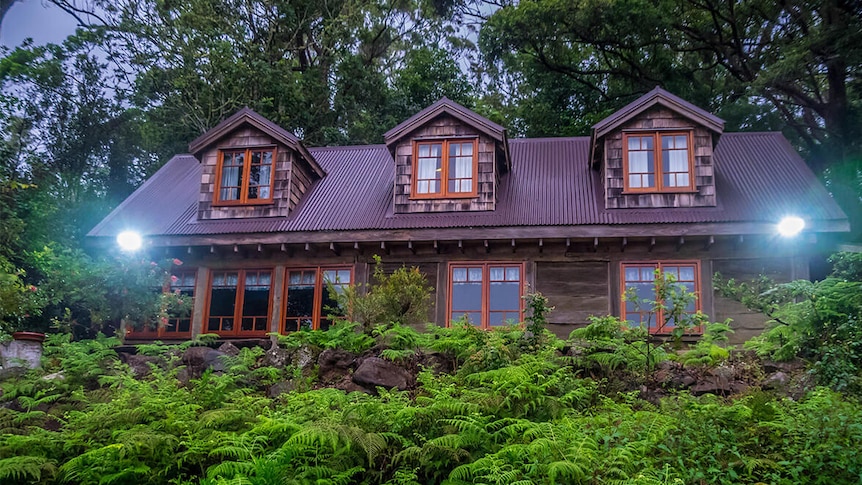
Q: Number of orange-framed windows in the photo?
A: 8